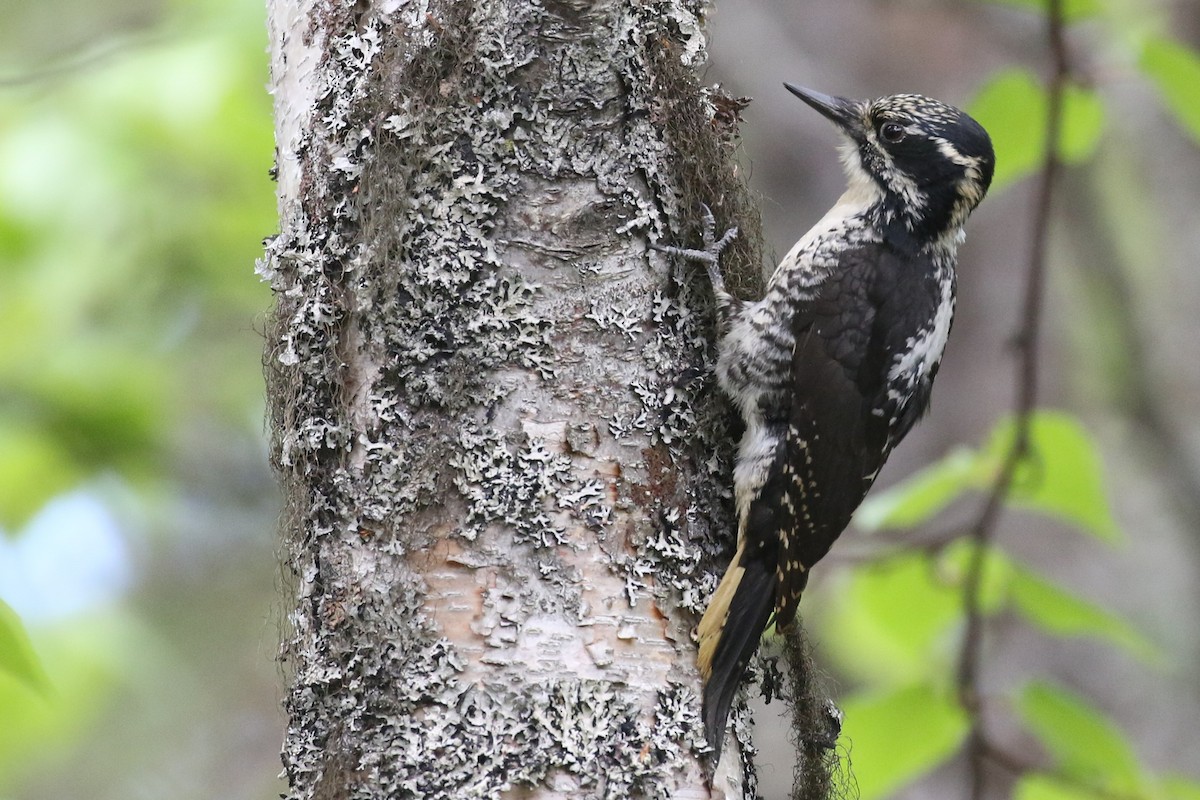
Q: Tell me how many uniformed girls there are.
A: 0